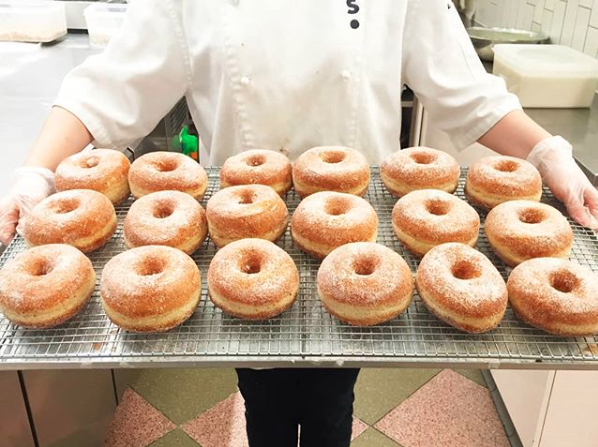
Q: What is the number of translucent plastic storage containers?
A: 3